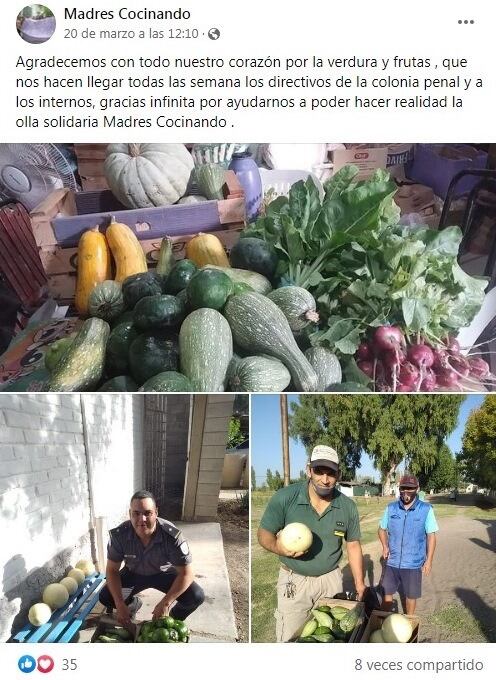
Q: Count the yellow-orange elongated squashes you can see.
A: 3